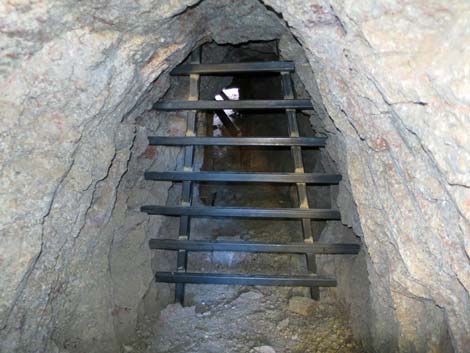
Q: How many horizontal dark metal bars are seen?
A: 7